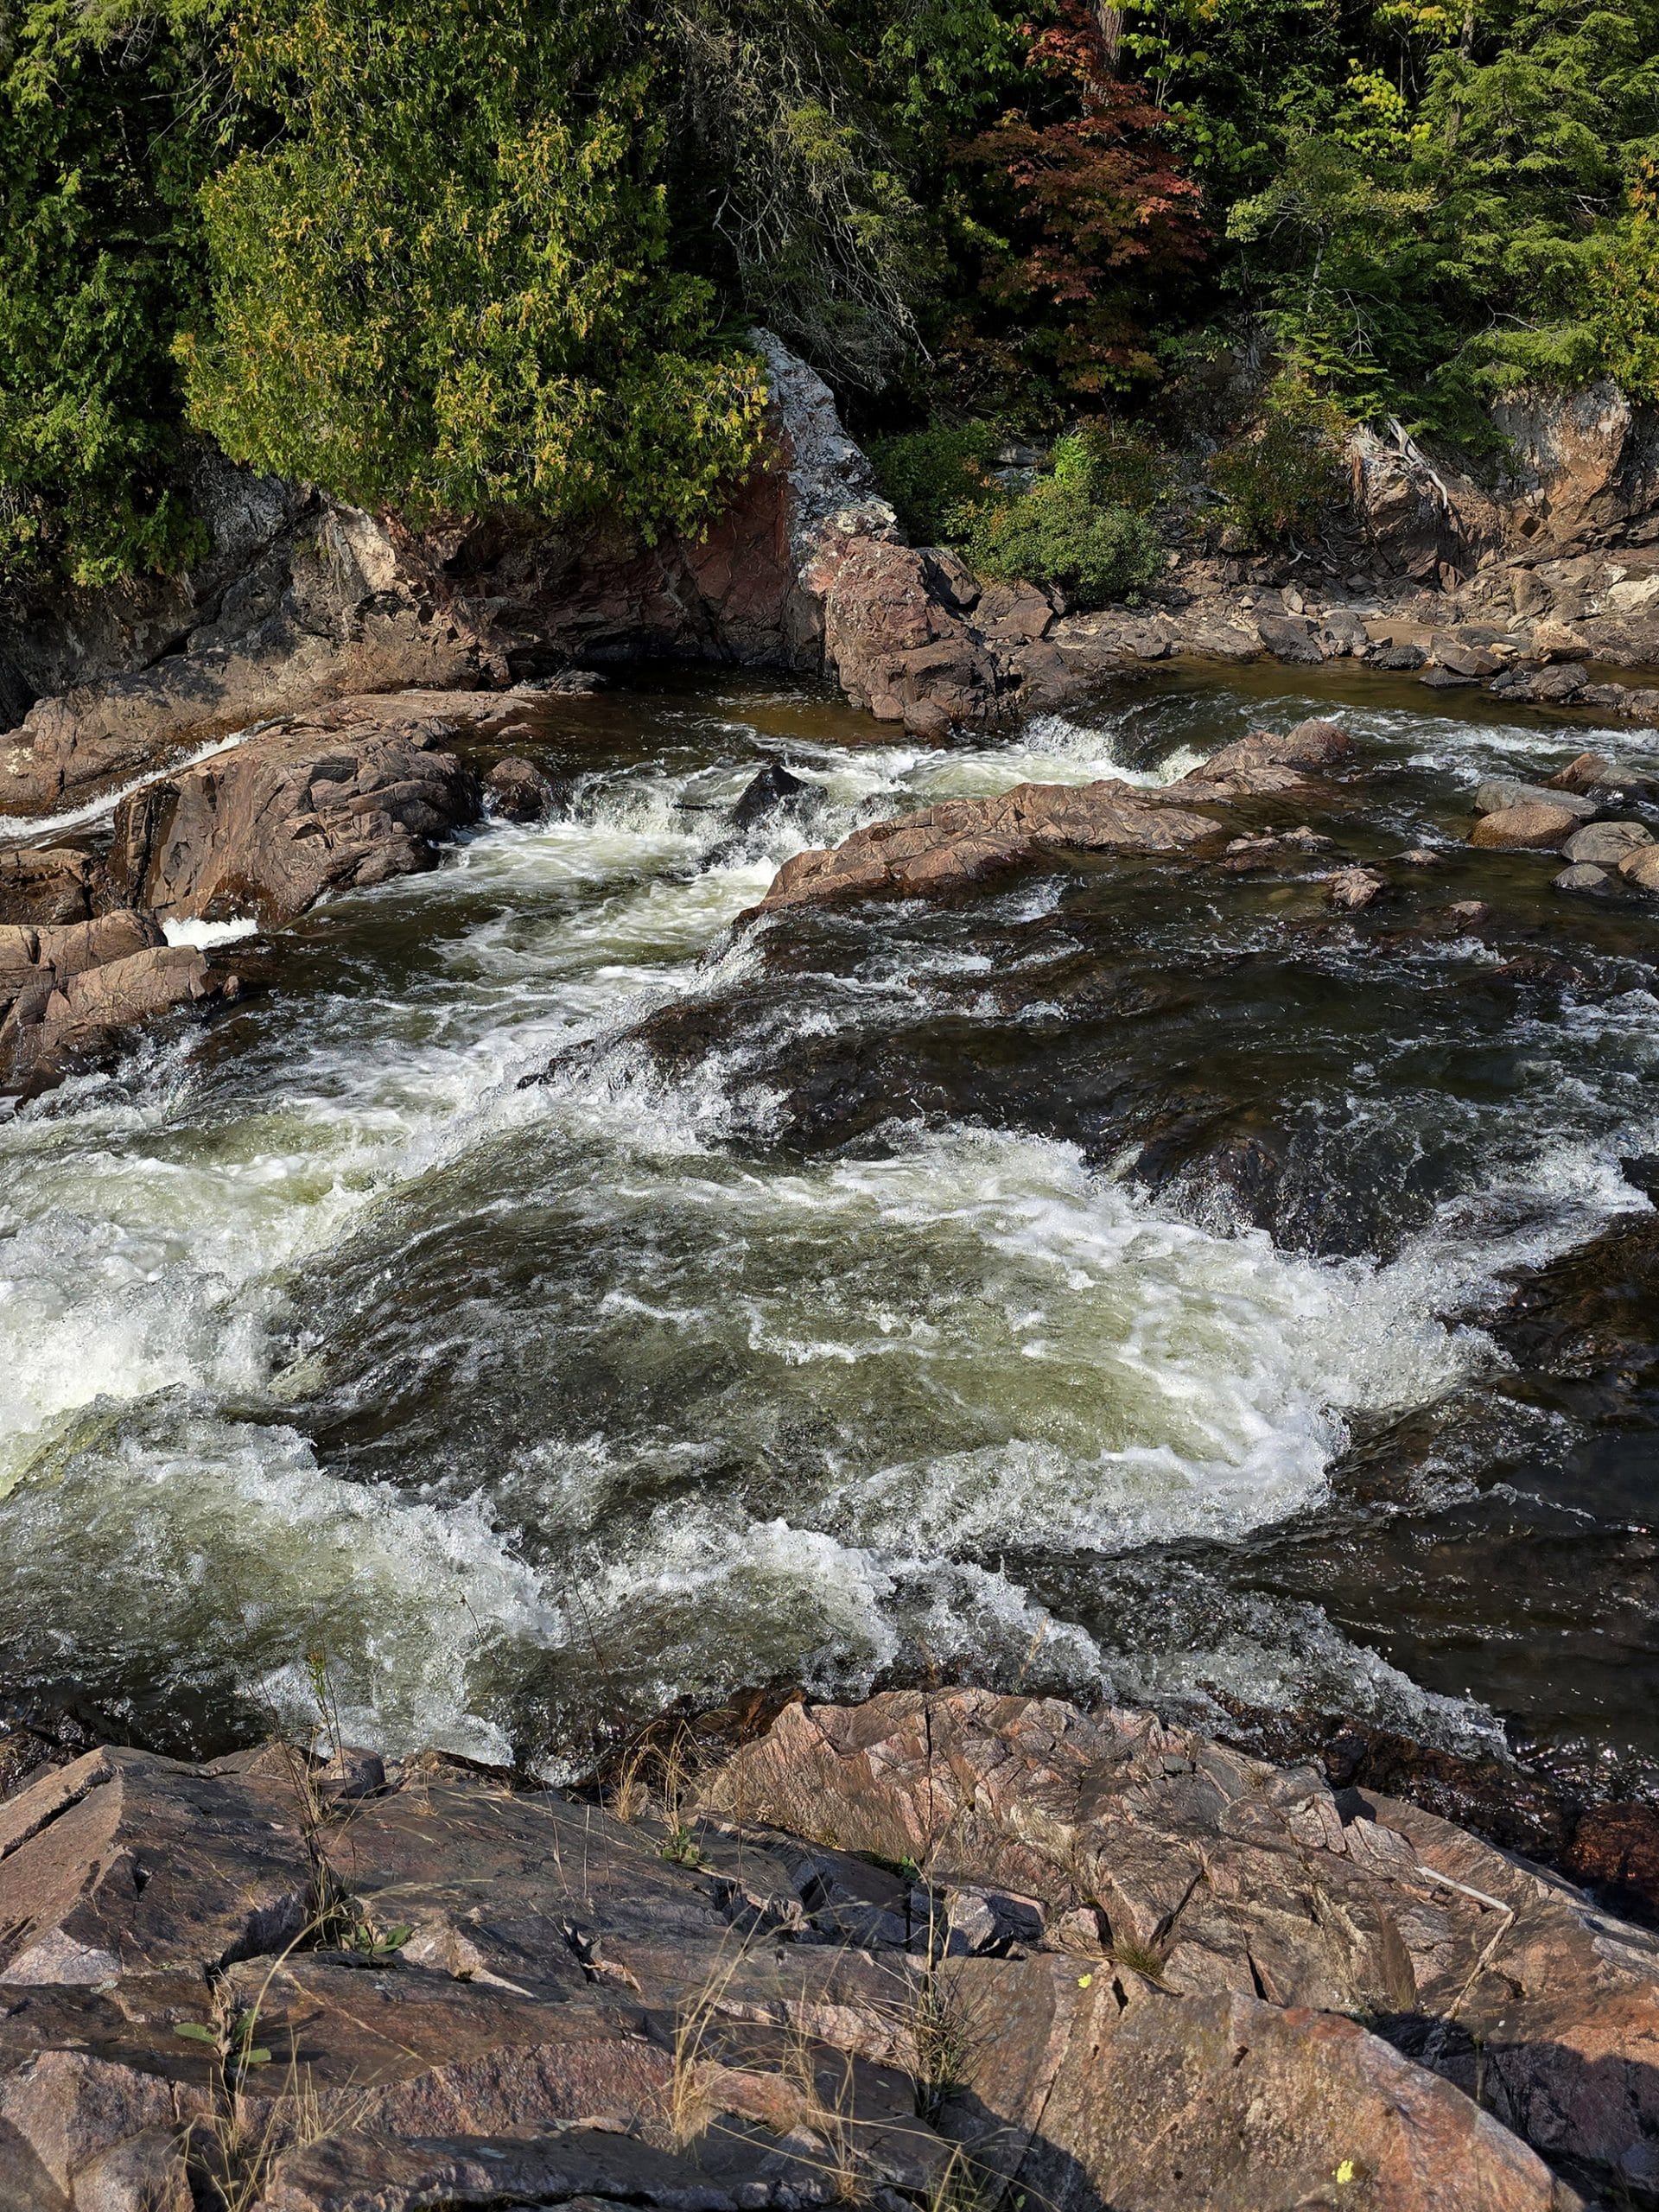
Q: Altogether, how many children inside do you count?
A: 0